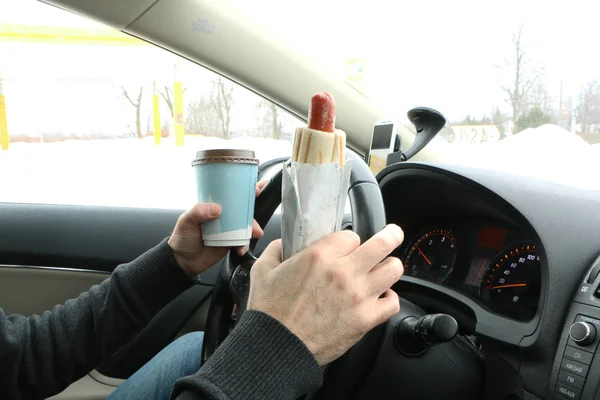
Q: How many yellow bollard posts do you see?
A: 3